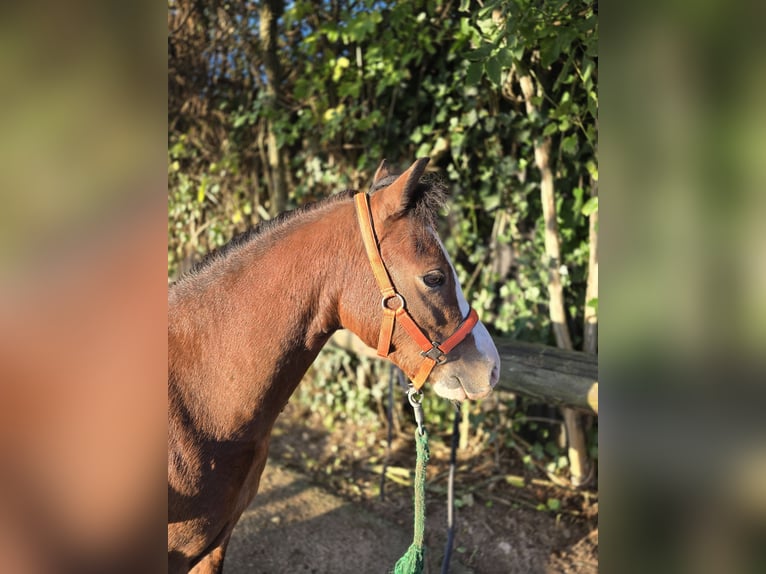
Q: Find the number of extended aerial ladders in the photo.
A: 0